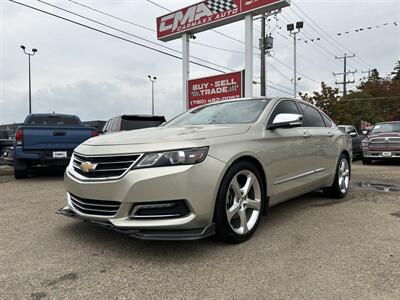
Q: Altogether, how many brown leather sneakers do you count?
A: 0